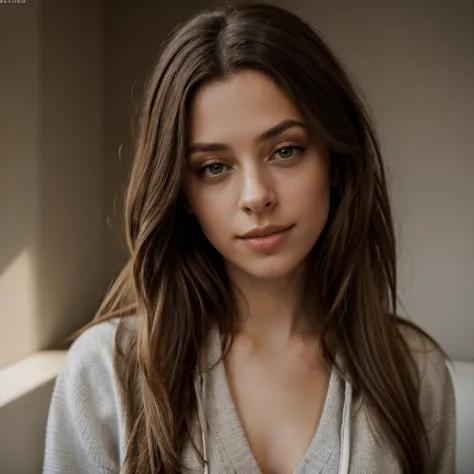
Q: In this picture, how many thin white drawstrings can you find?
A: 2